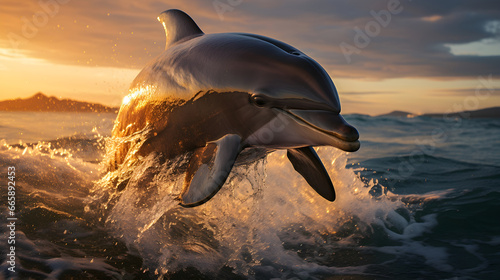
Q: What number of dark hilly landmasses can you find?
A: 2